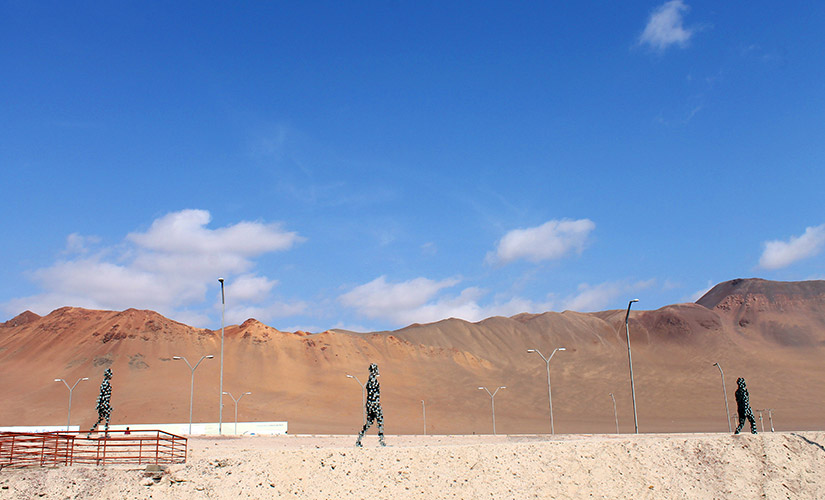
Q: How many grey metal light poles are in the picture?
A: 11